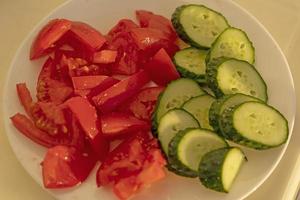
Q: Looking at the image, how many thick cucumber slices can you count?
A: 11